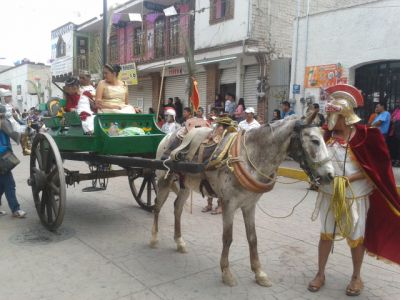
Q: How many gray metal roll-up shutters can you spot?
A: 4